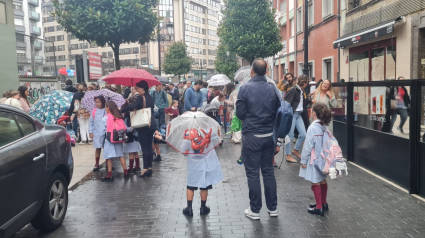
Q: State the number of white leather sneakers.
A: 2